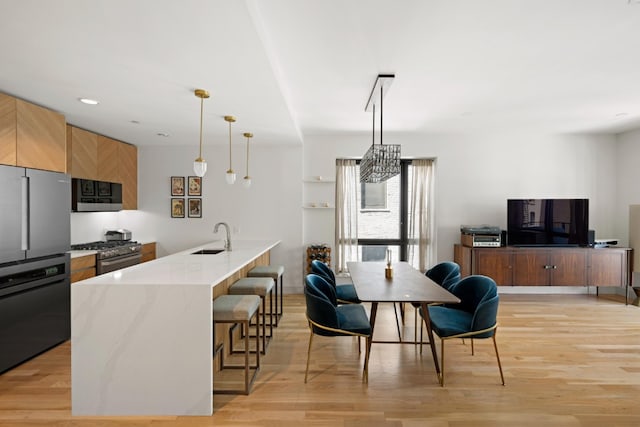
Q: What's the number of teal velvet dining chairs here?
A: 4